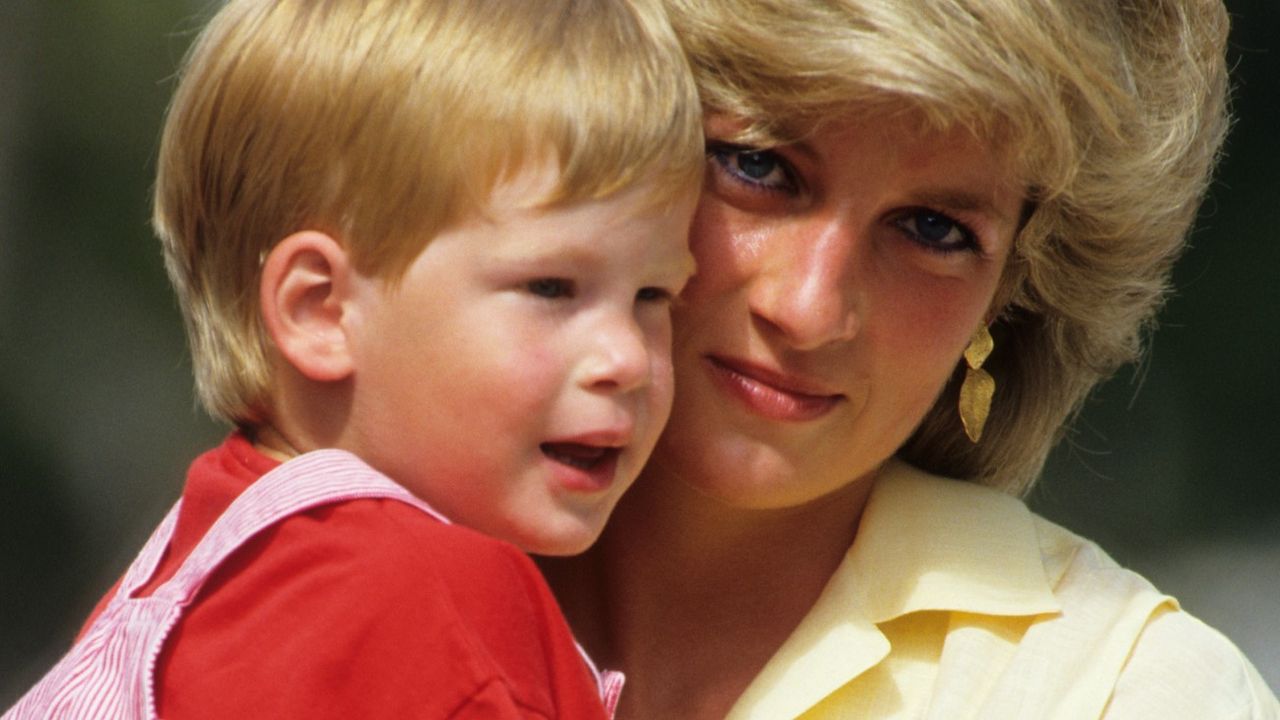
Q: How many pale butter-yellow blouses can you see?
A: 1